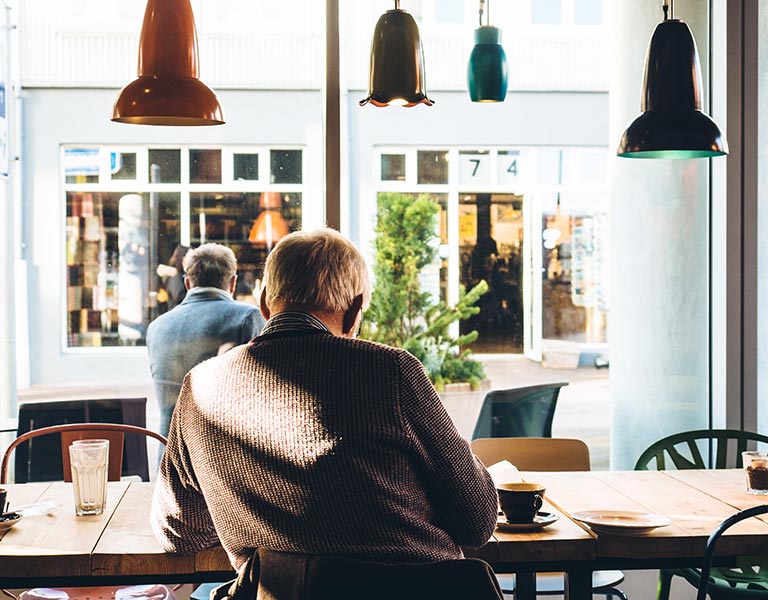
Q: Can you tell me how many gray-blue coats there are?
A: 1